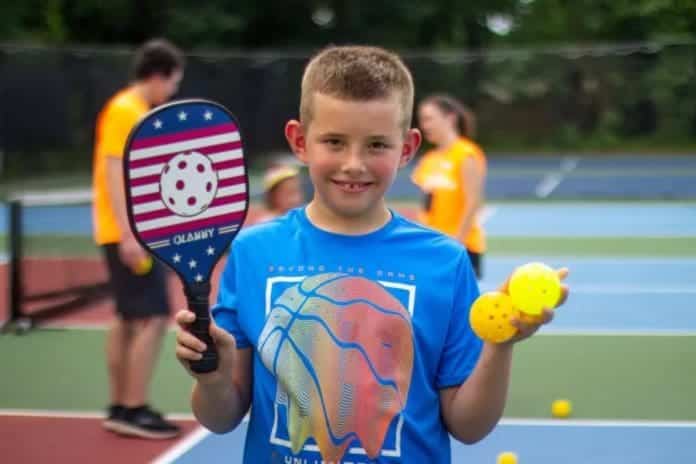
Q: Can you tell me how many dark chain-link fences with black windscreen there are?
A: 1